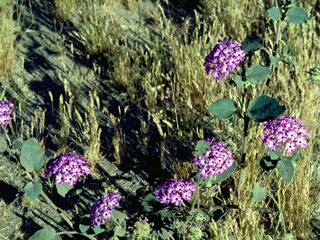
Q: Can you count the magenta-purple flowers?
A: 7